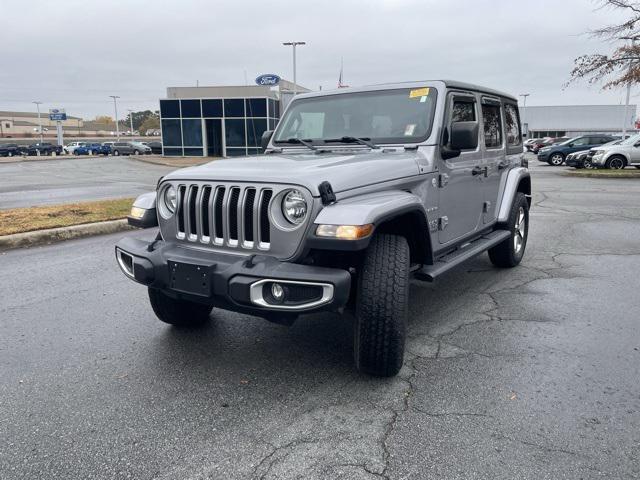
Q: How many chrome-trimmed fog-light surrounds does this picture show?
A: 2